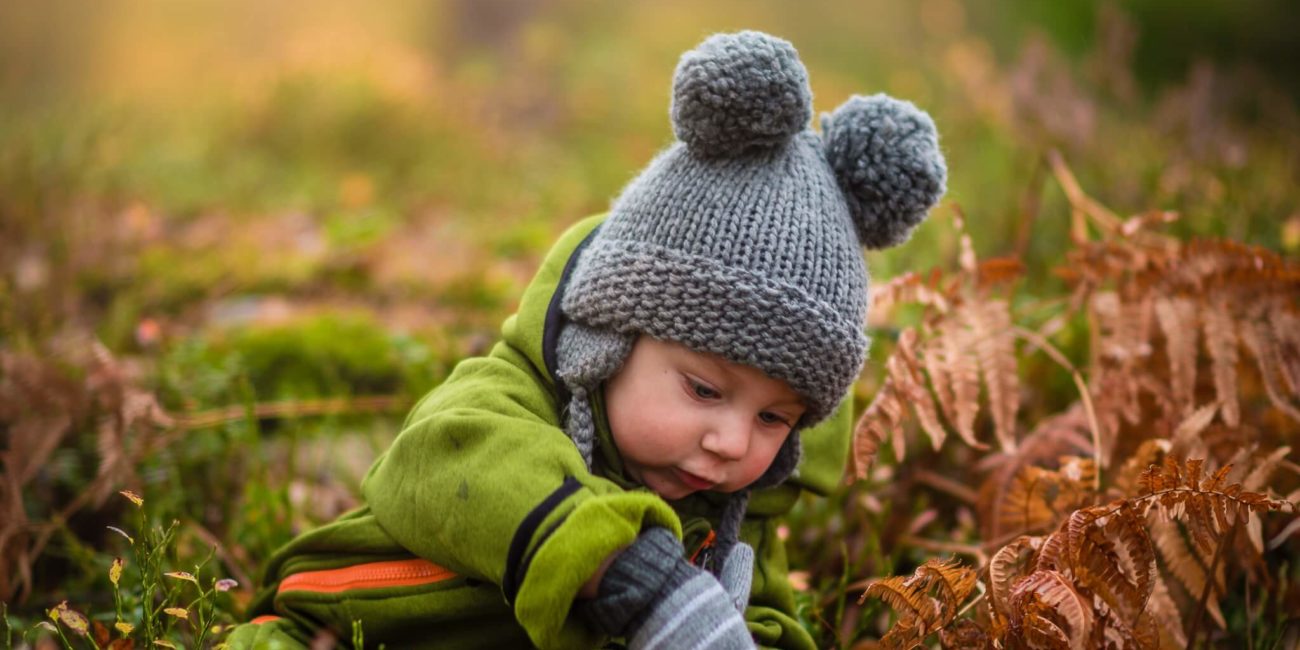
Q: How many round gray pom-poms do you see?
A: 2